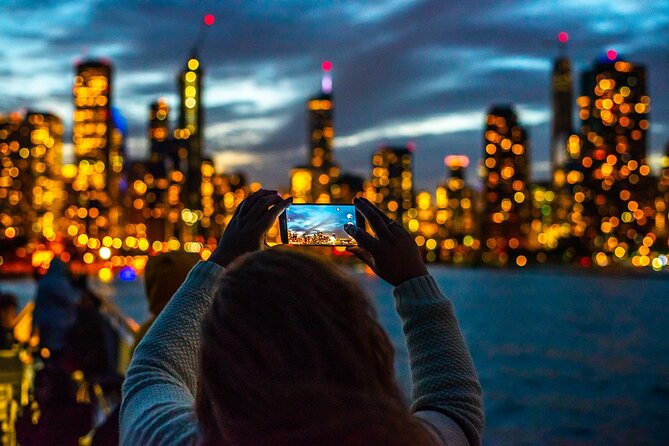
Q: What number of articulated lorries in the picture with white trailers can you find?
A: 0